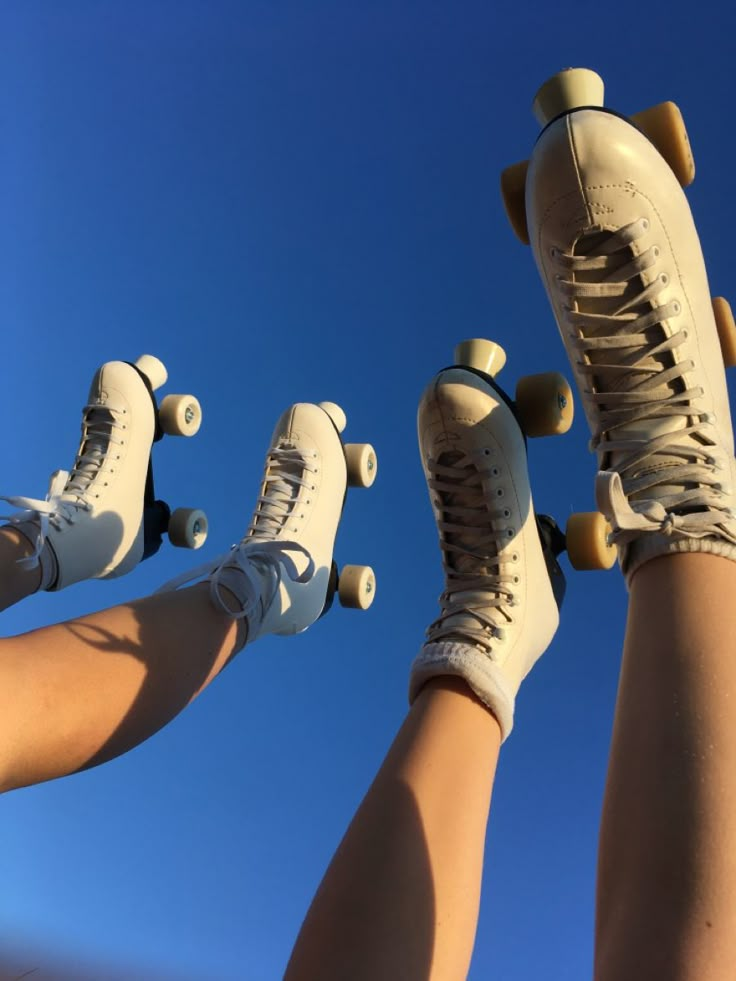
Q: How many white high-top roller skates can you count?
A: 4